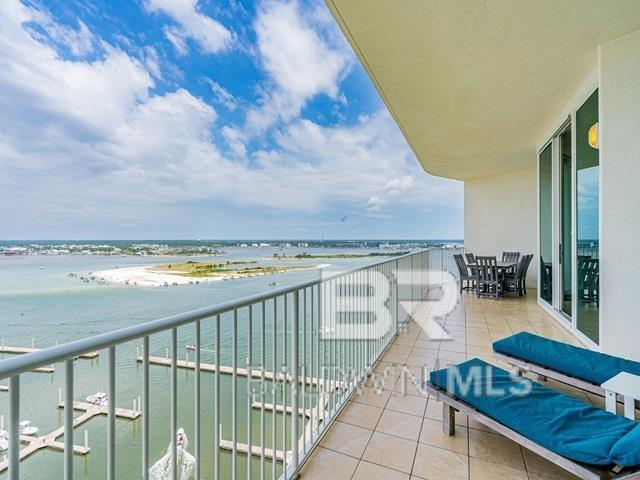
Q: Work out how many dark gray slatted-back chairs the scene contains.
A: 6